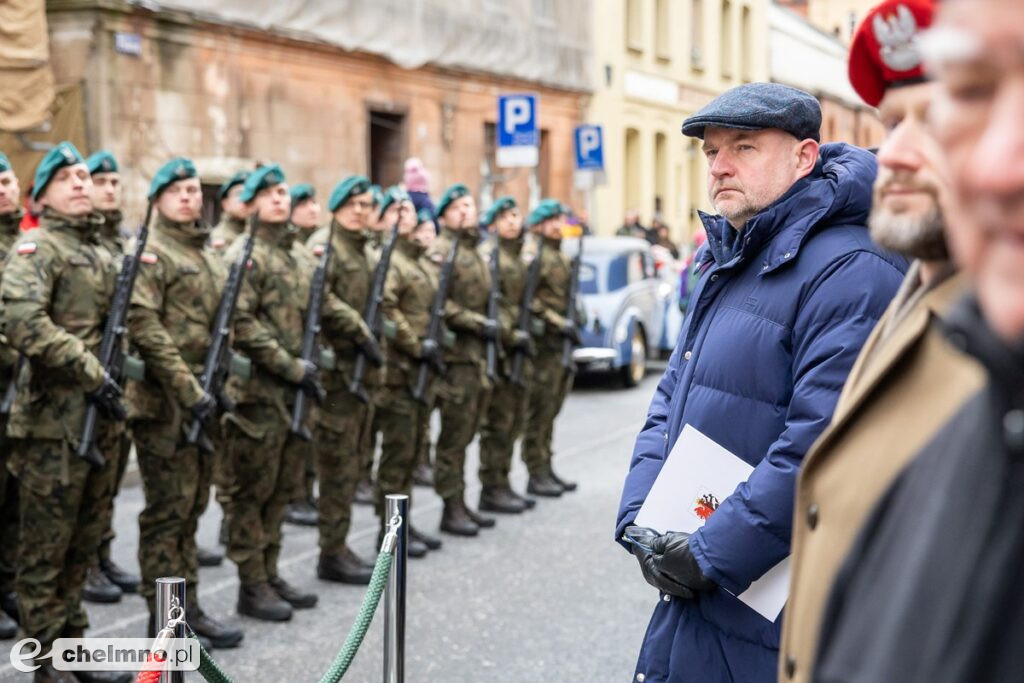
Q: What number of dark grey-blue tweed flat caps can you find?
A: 1